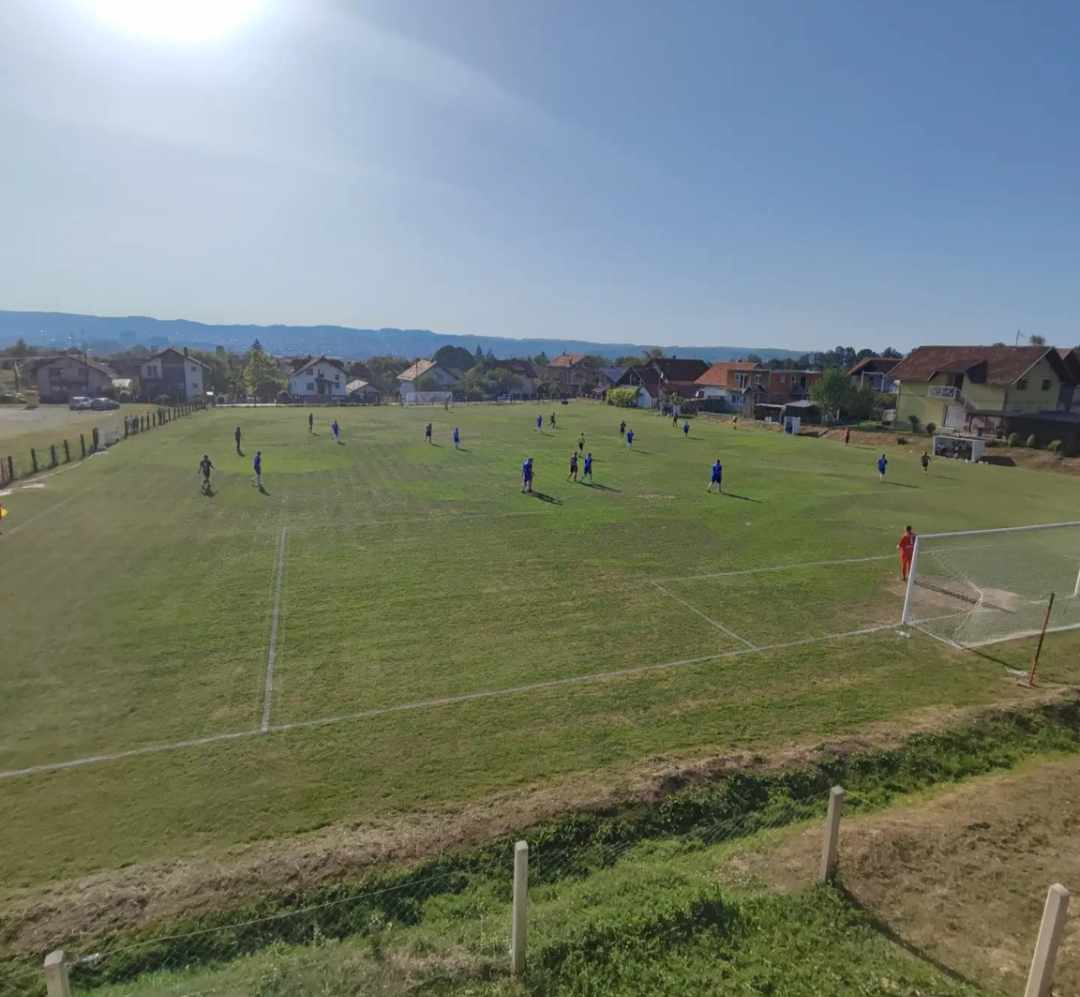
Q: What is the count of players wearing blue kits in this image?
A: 10